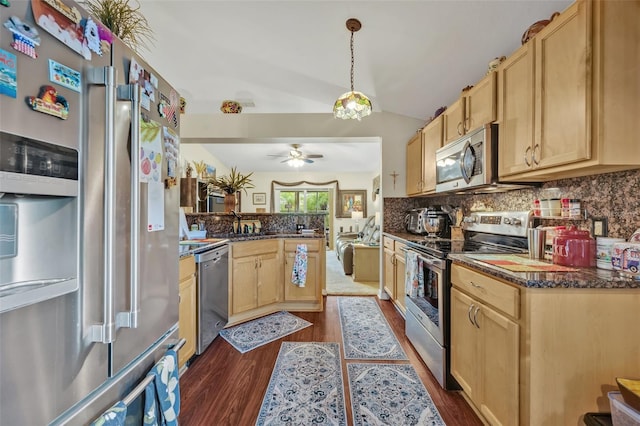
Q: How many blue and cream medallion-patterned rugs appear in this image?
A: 4